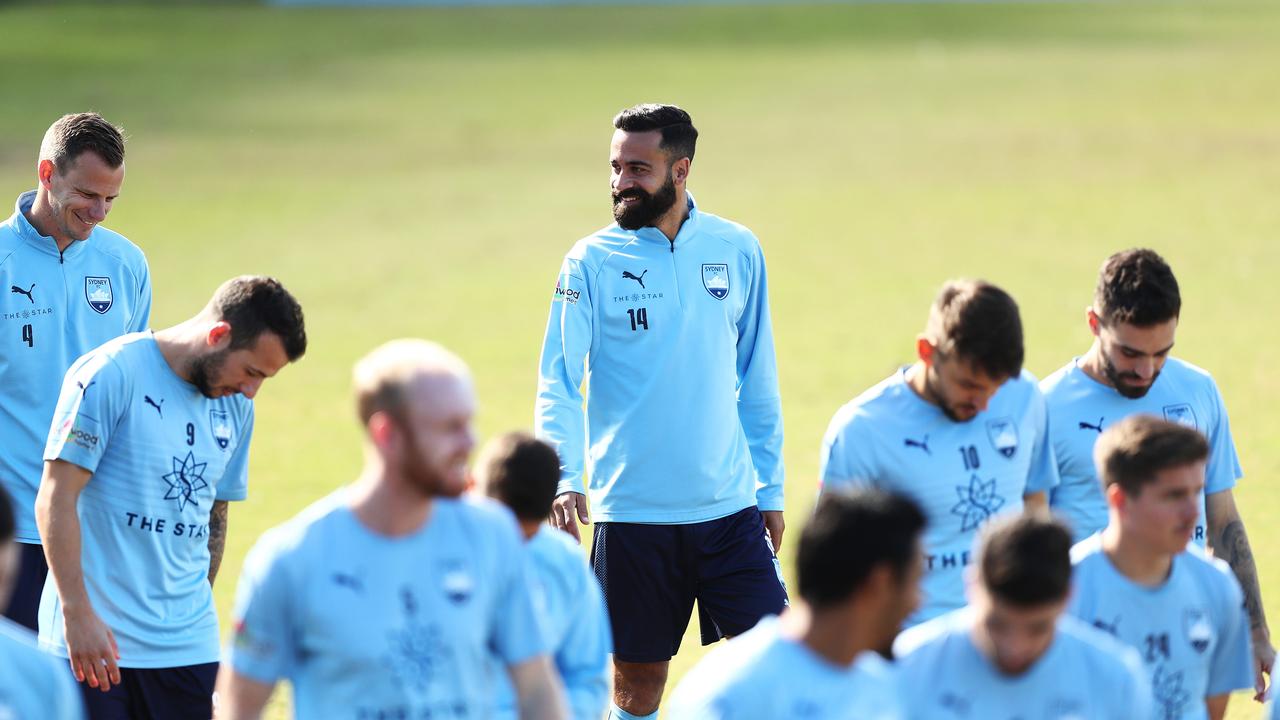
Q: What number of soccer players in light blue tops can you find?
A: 11